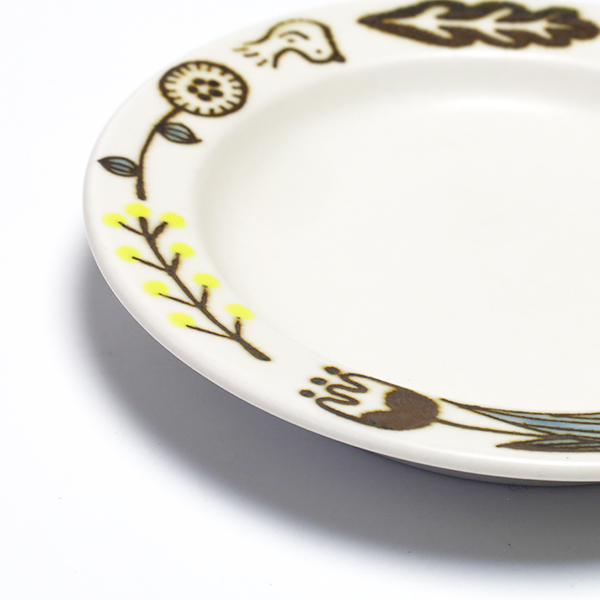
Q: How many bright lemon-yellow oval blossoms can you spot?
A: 9